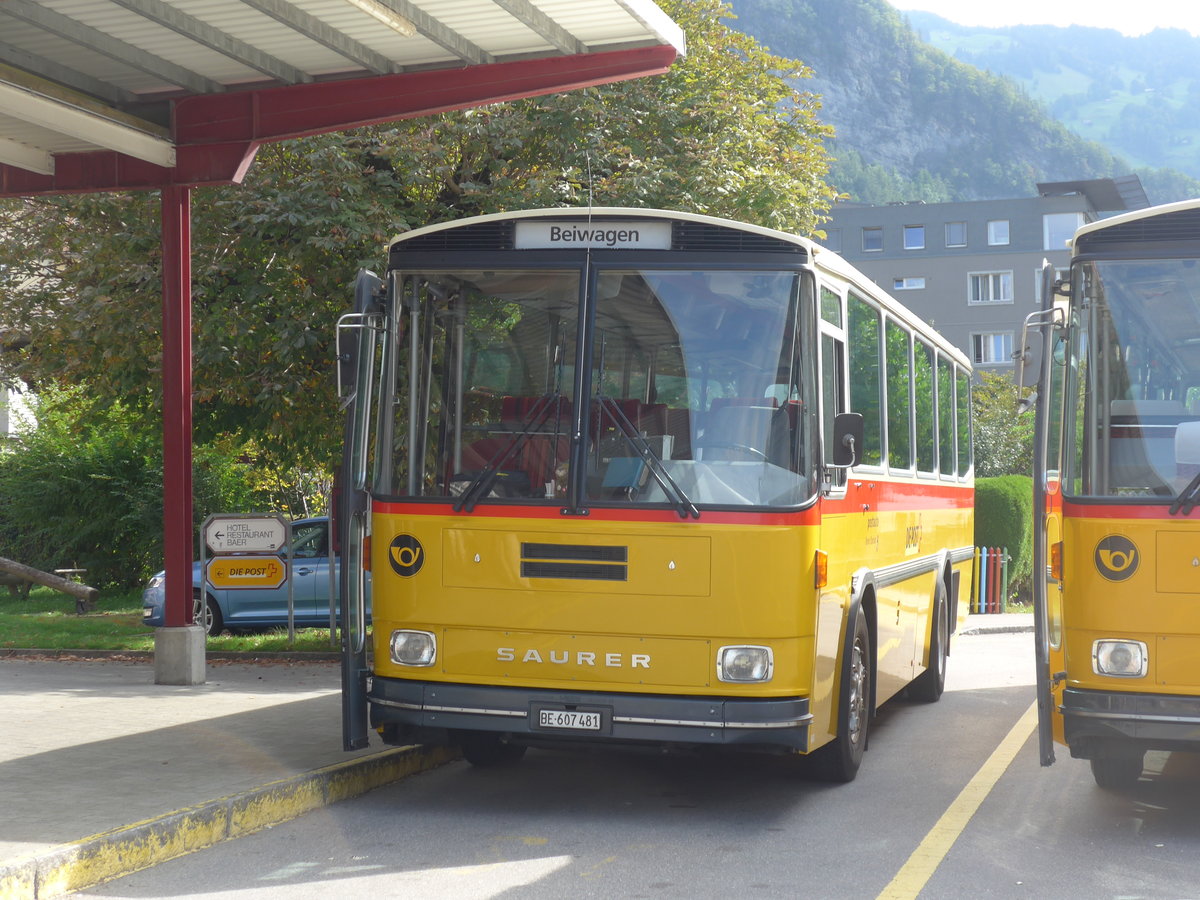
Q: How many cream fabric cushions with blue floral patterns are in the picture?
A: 0